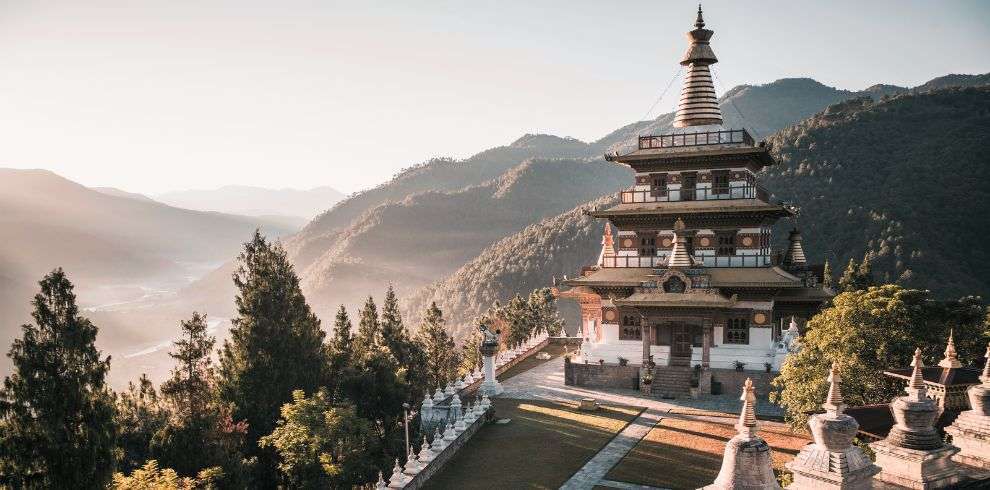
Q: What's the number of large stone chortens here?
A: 4